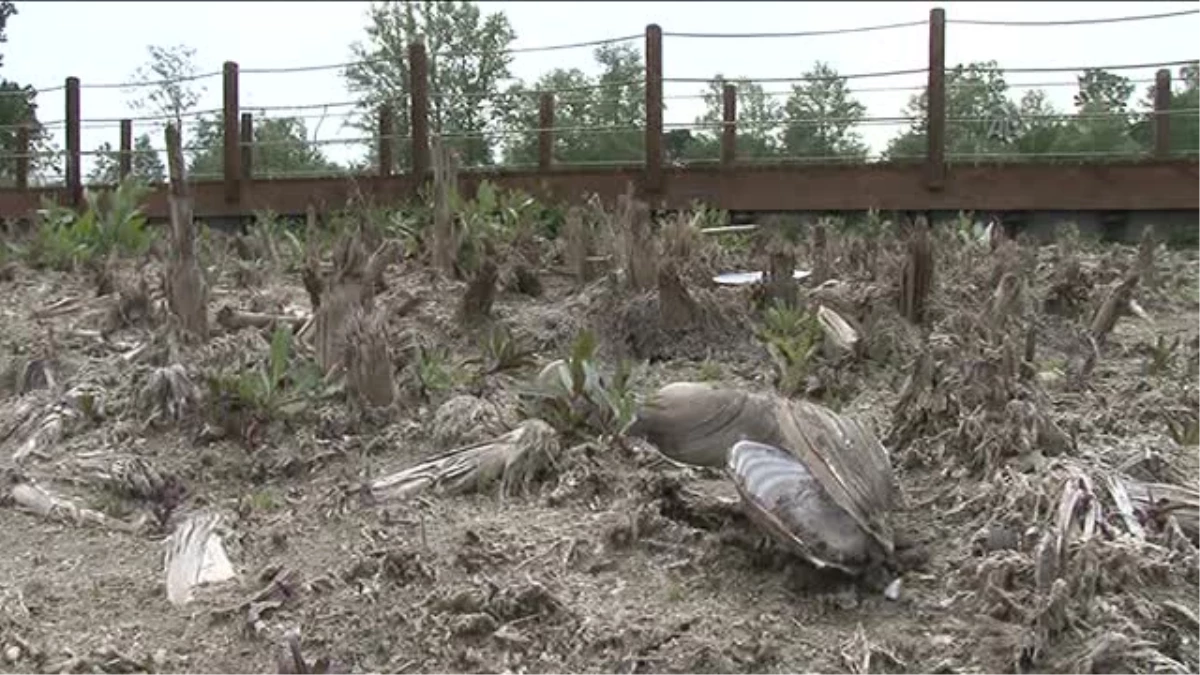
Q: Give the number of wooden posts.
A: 12